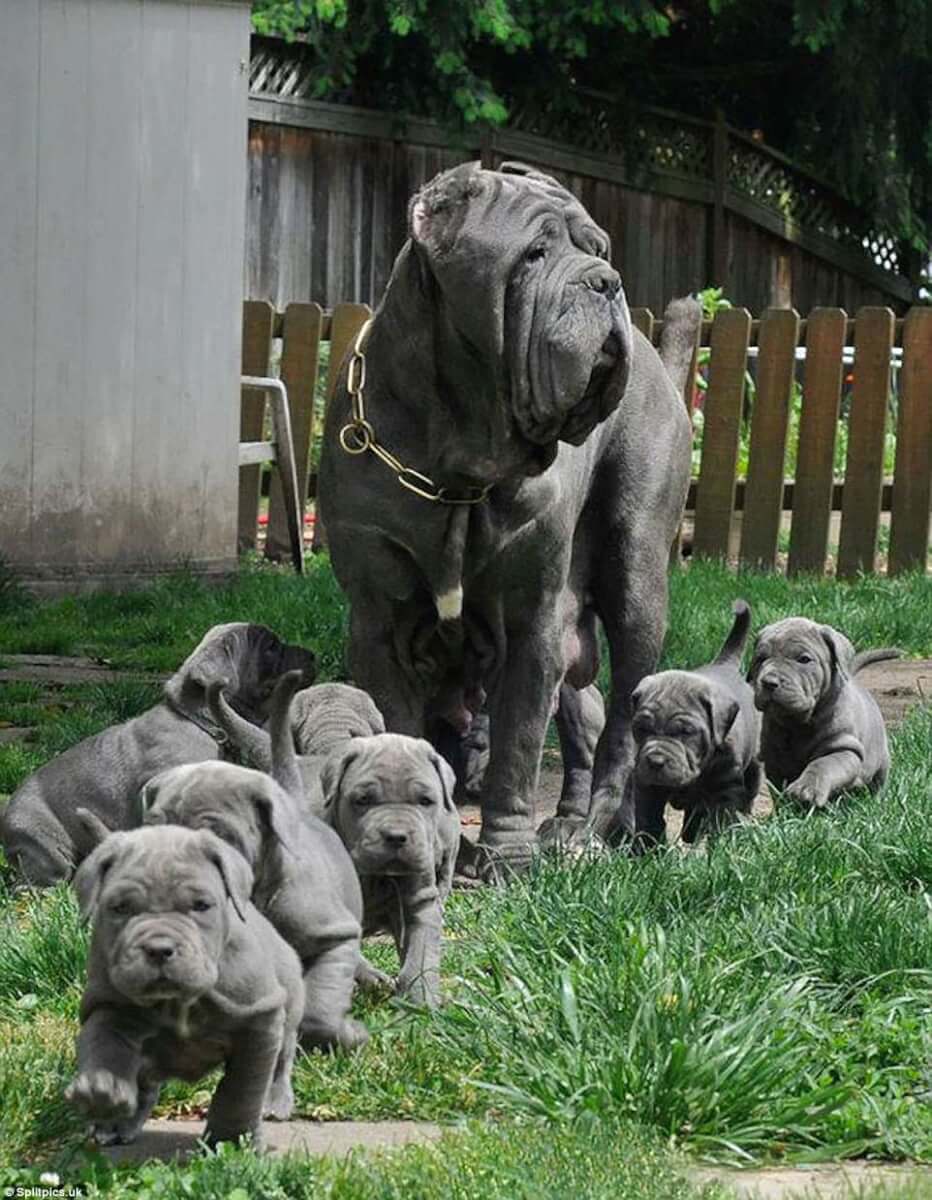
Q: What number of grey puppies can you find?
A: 7